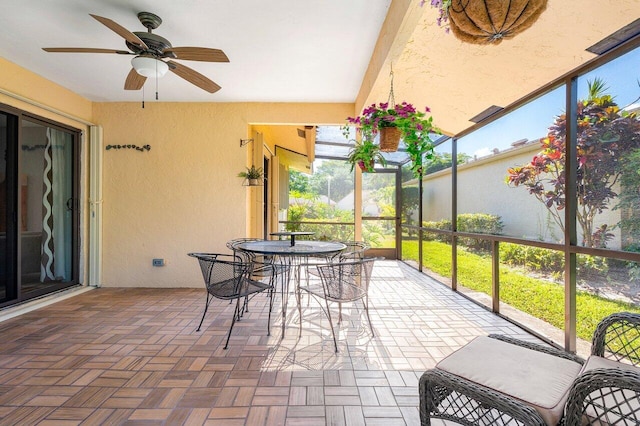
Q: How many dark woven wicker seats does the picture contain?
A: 2